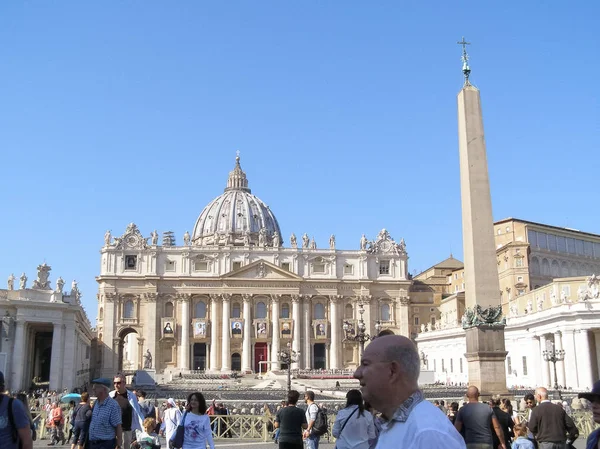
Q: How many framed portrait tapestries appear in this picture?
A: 7